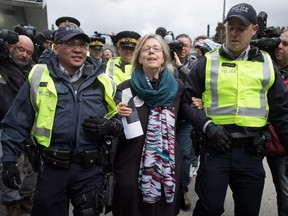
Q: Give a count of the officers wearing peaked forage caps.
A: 3